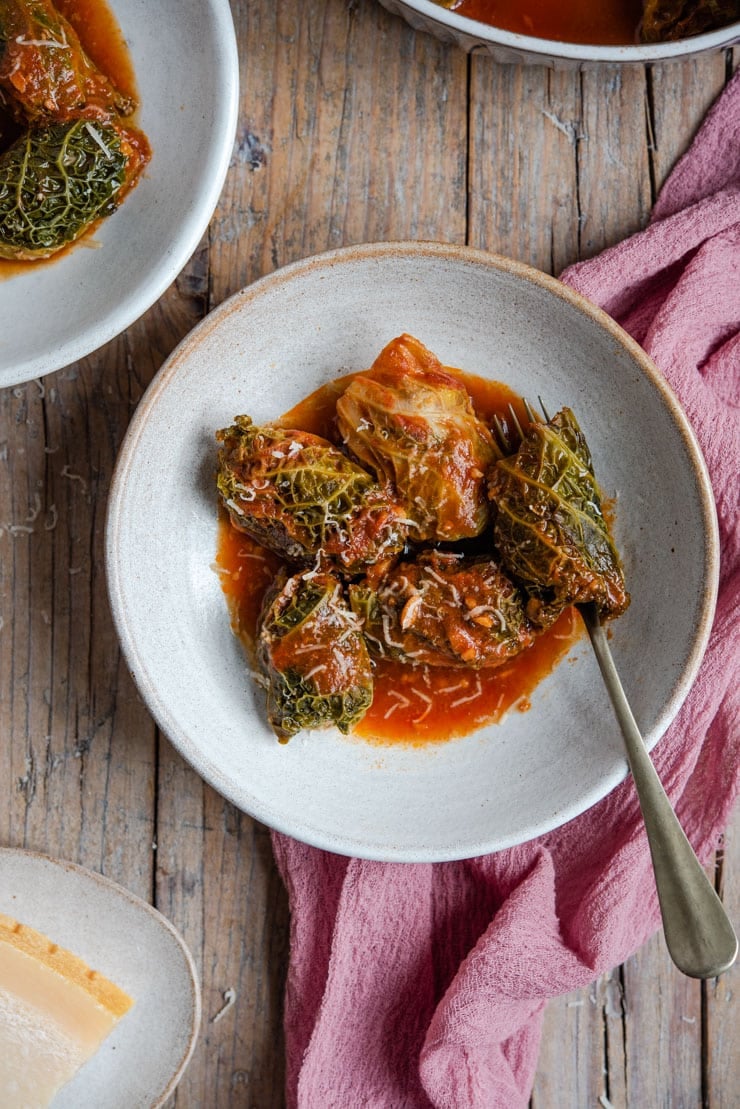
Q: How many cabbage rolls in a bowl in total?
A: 5